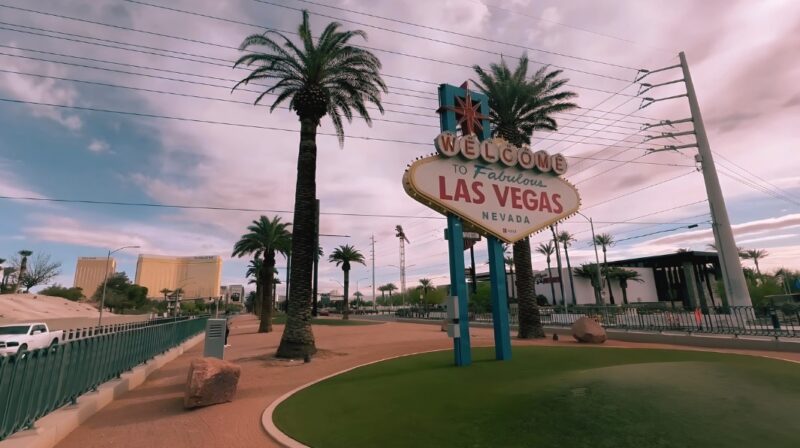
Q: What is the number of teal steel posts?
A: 2